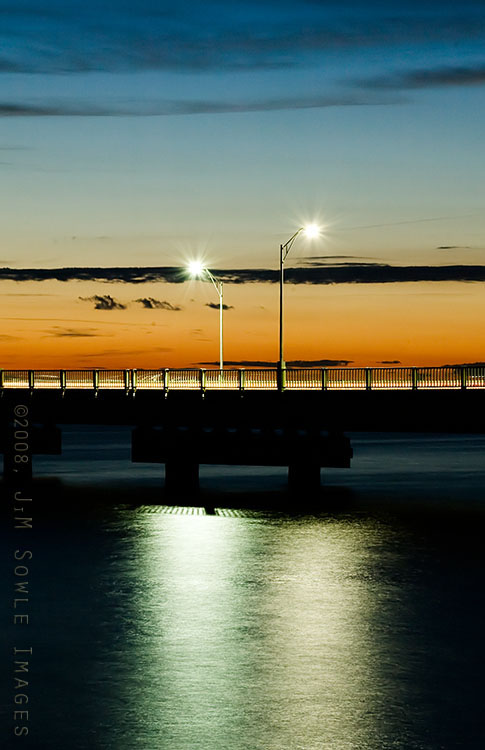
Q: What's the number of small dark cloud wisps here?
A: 3